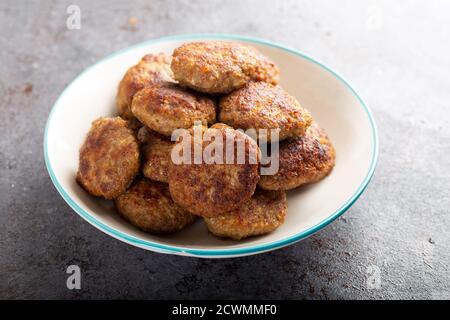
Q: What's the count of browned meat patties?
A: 10